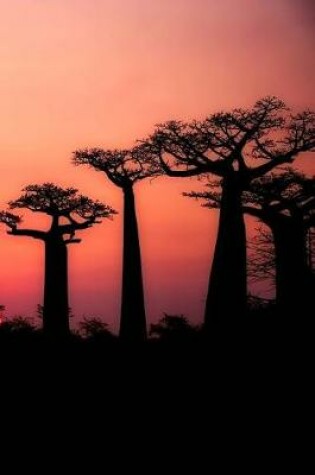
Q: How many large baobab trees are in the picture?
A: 4